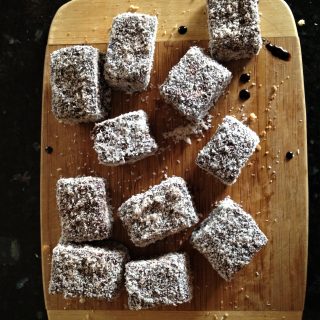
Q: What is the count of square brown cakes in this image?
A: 11